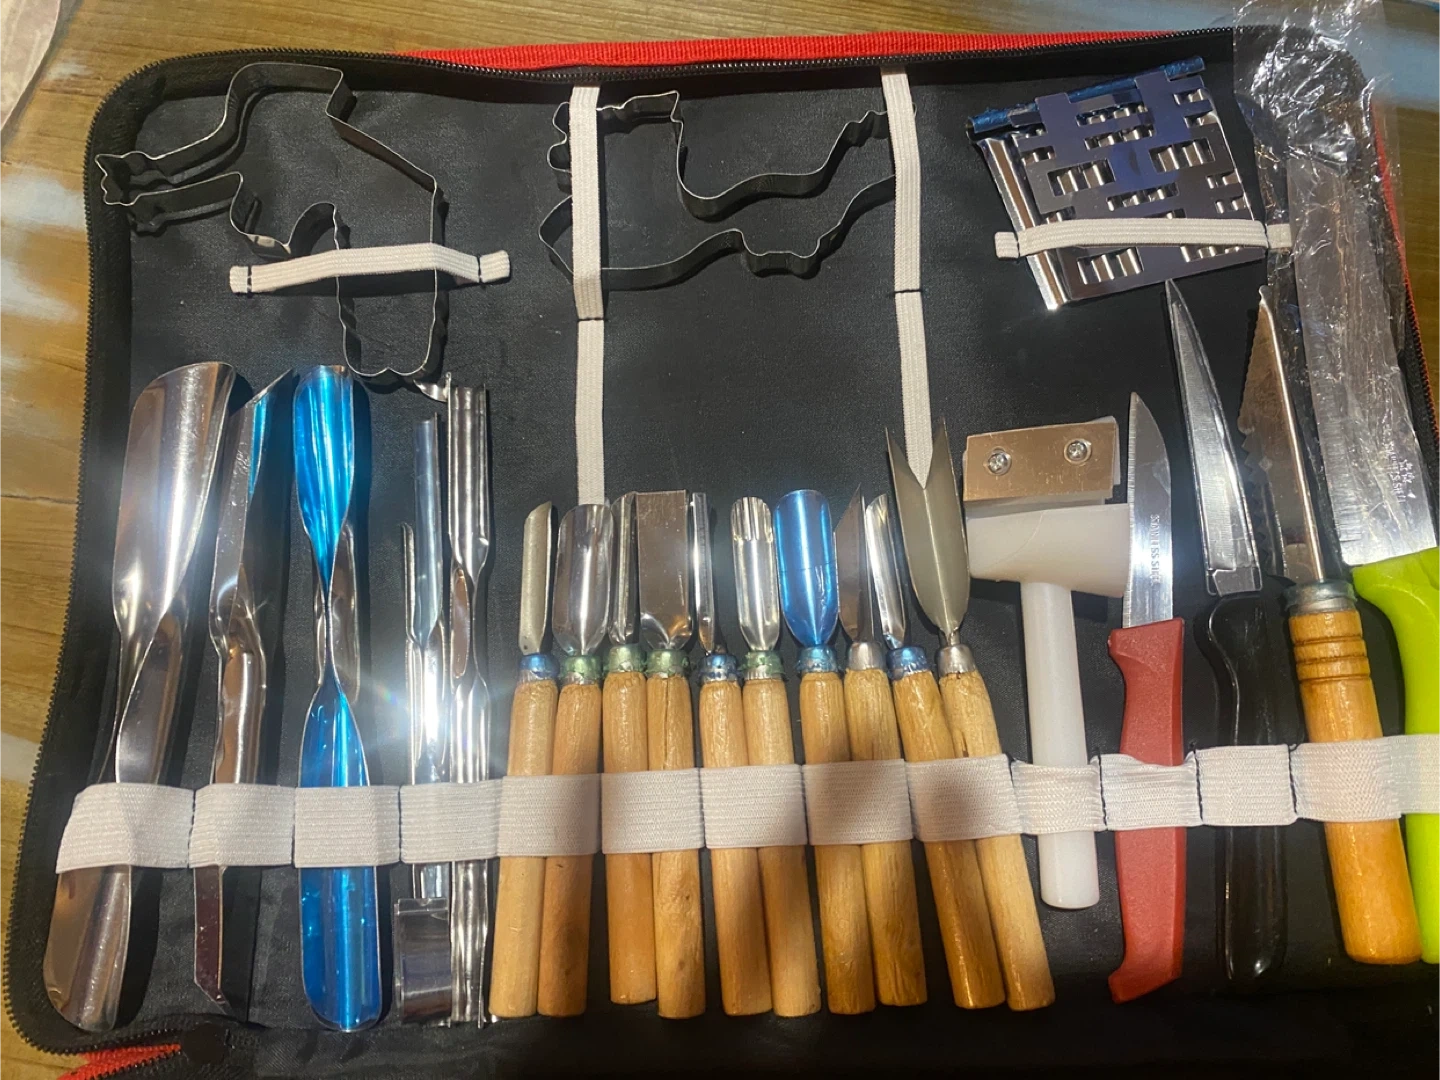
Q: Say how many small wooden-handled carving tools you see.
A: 10